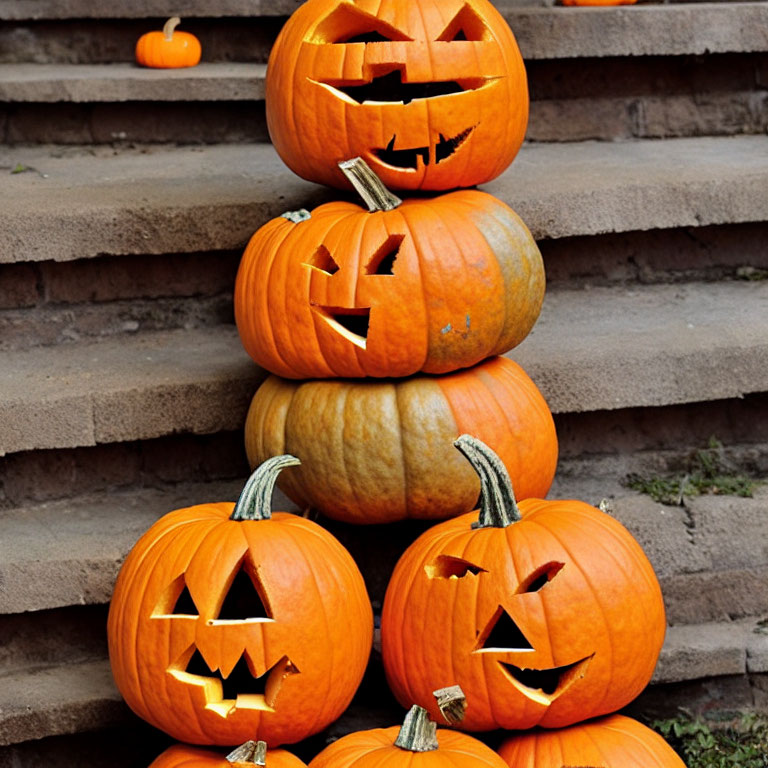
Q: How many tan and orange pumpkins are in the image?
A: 2